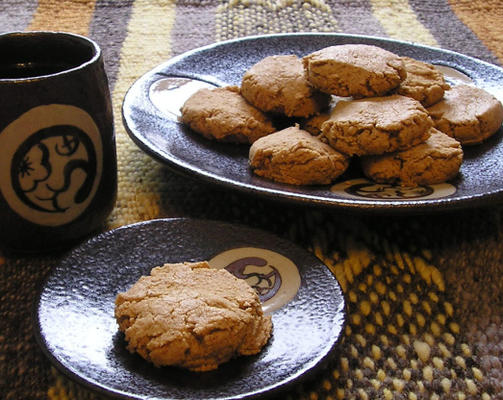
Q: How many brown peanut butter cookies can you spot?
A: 10